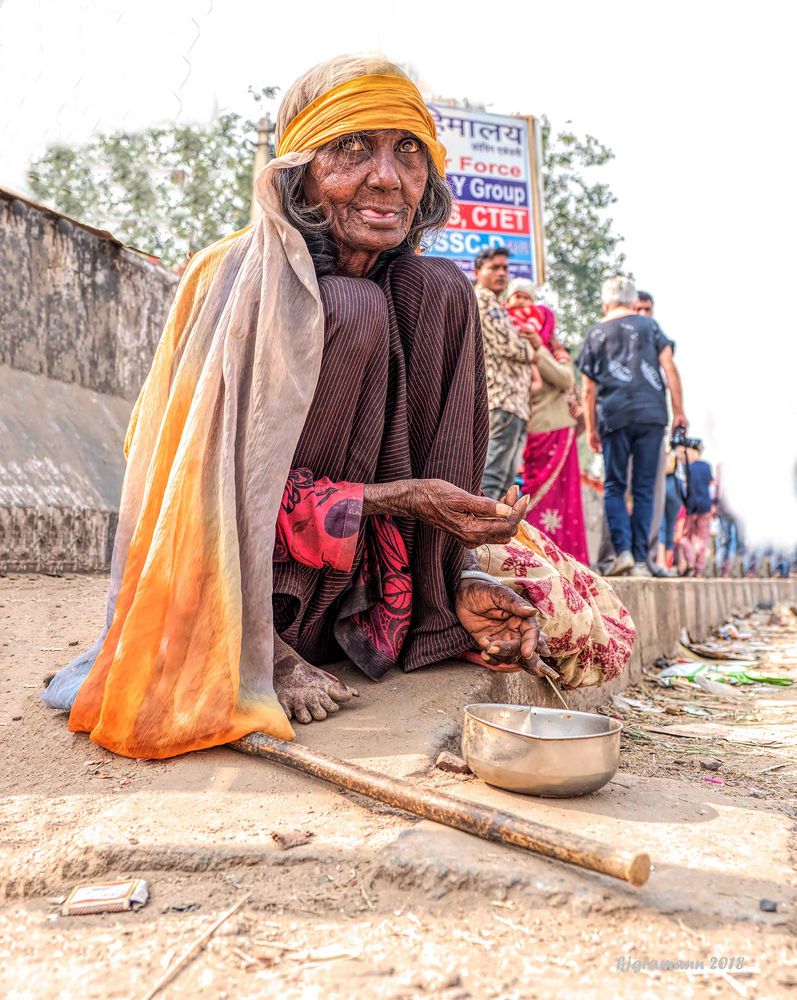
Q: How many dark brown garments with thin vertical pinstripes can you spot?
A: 1